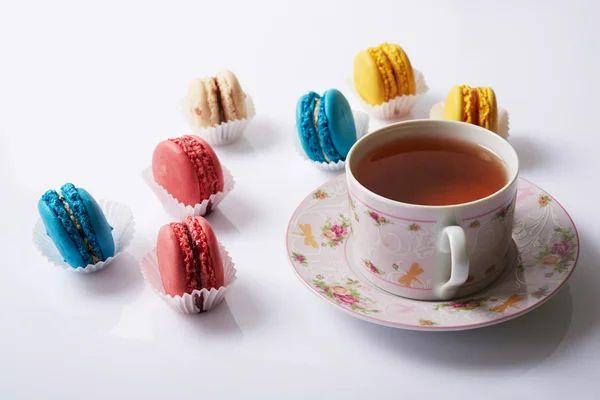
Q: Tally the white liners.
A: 7